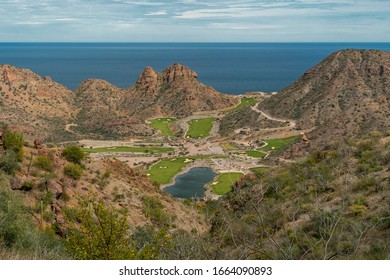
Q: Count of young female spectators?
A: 0